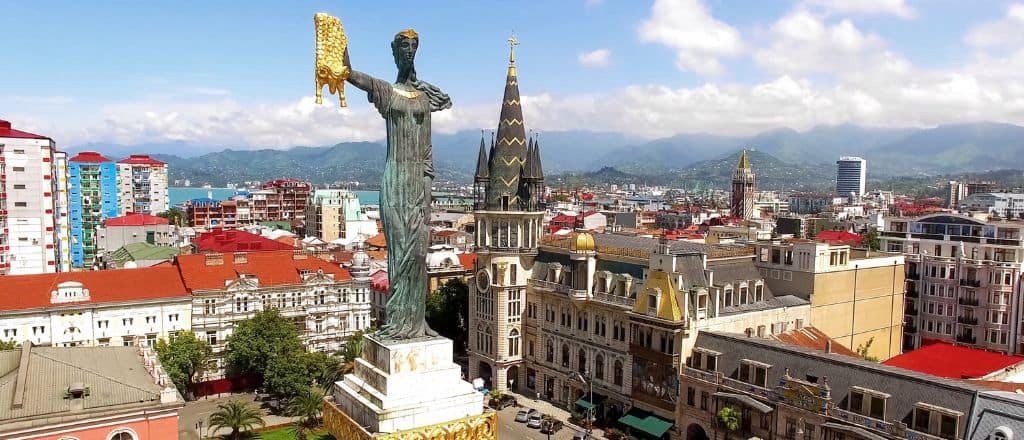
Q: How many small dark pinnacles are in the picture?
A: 4